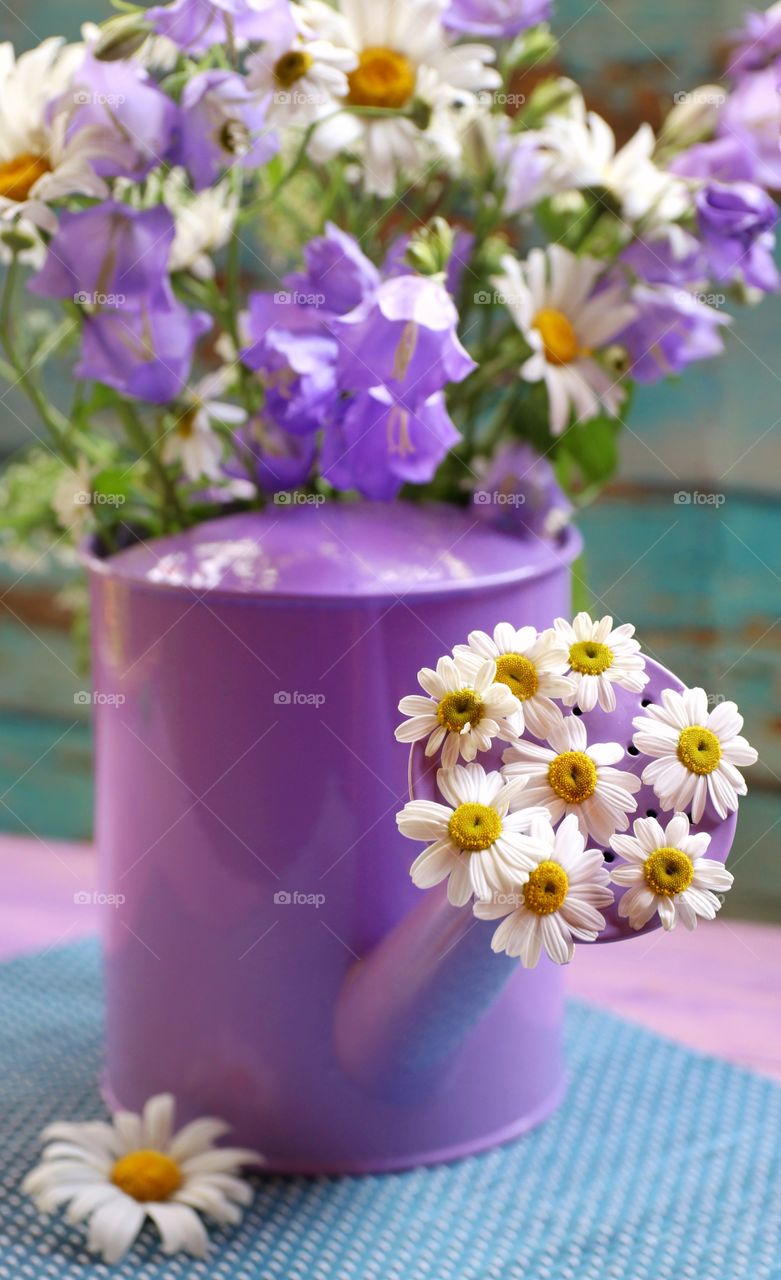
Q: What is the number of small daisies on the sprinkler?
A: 8